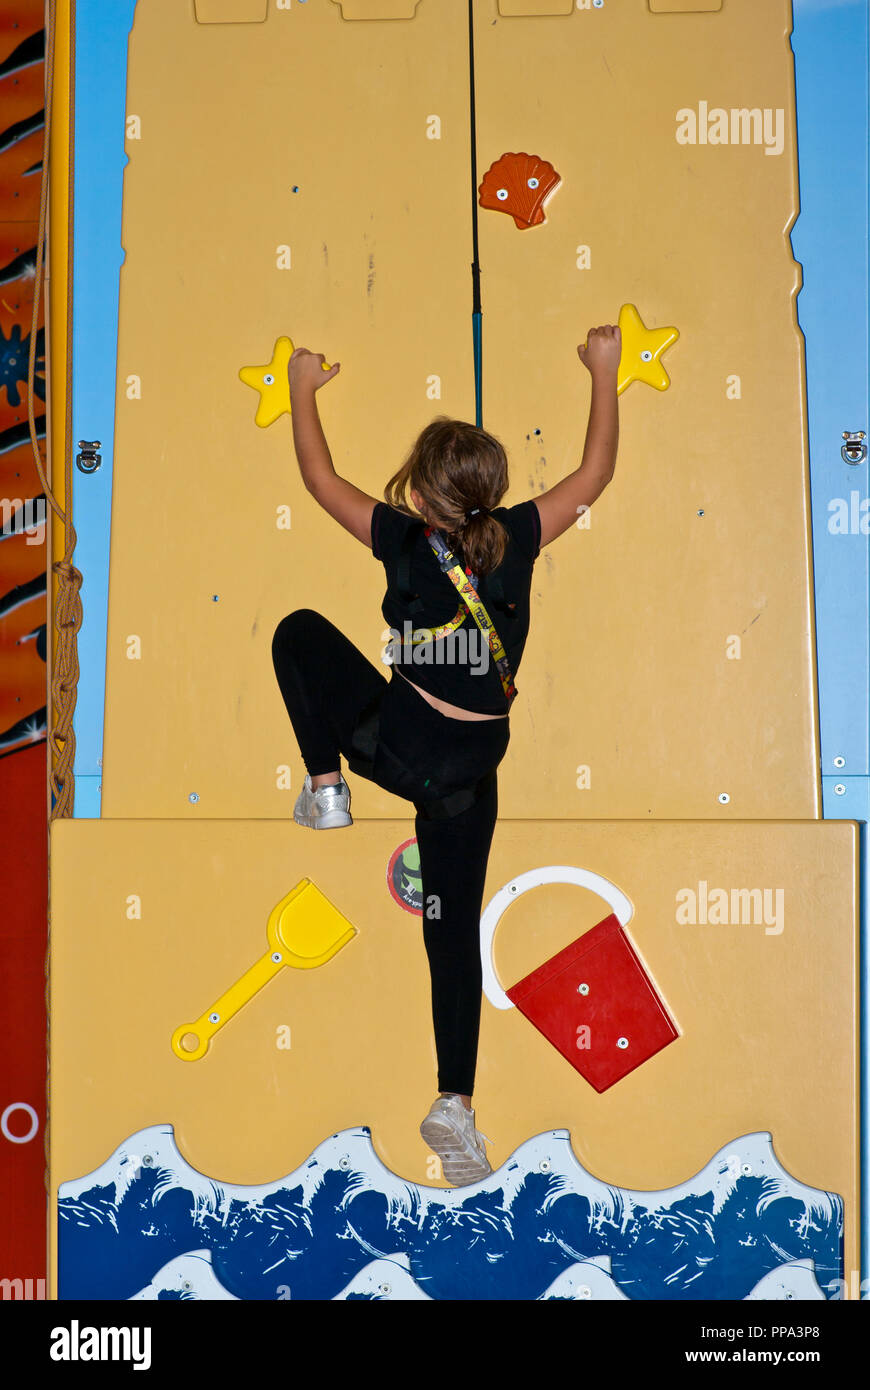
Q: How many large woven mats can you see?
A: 0